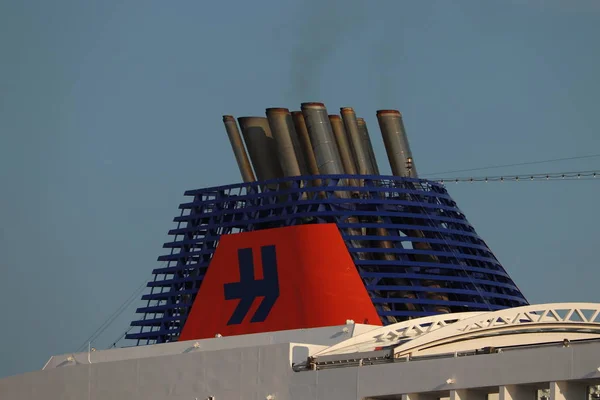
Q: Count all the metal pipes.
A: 9